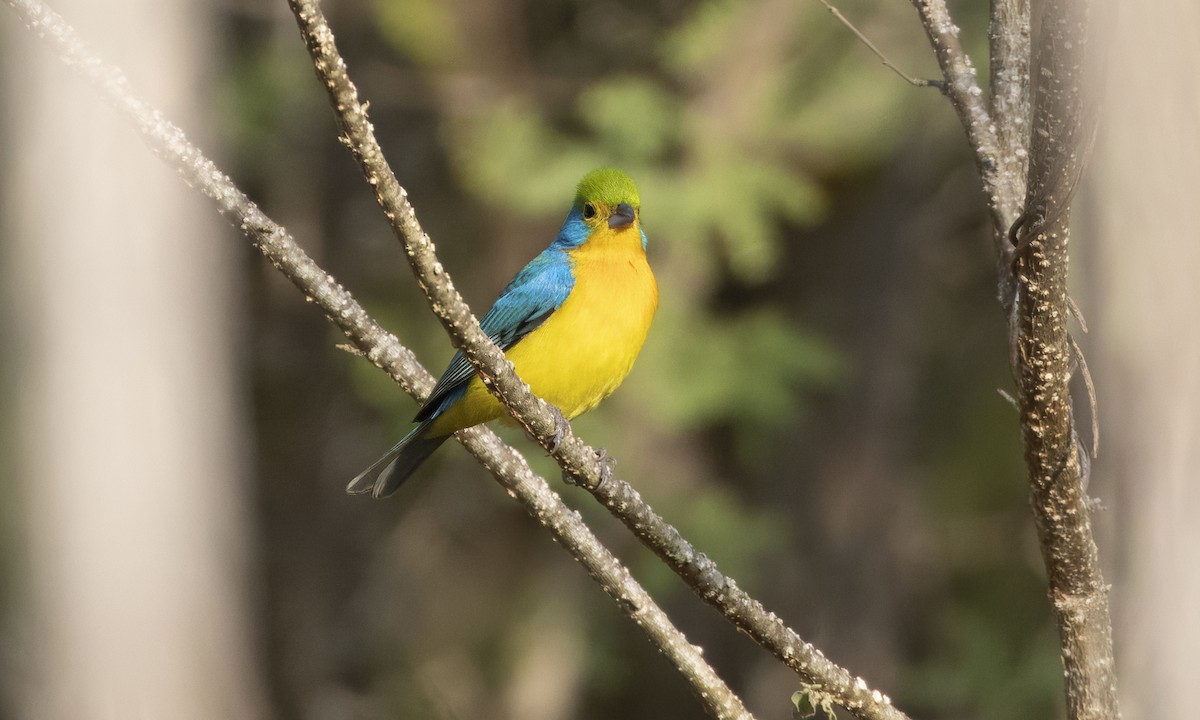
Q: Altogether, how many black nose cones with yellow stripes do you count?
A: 0